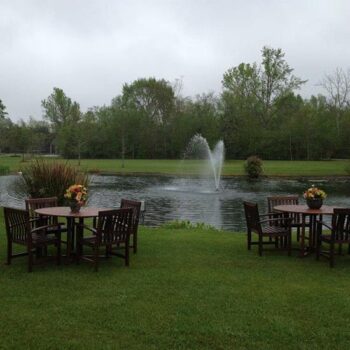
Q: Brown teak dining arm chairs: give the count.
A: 7